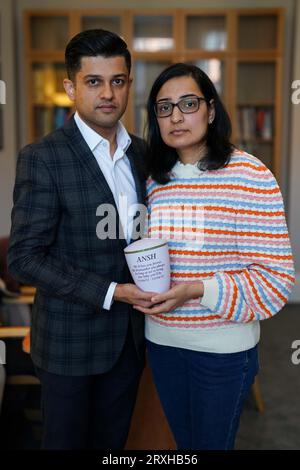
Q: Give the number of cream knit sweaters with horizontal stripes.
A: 1